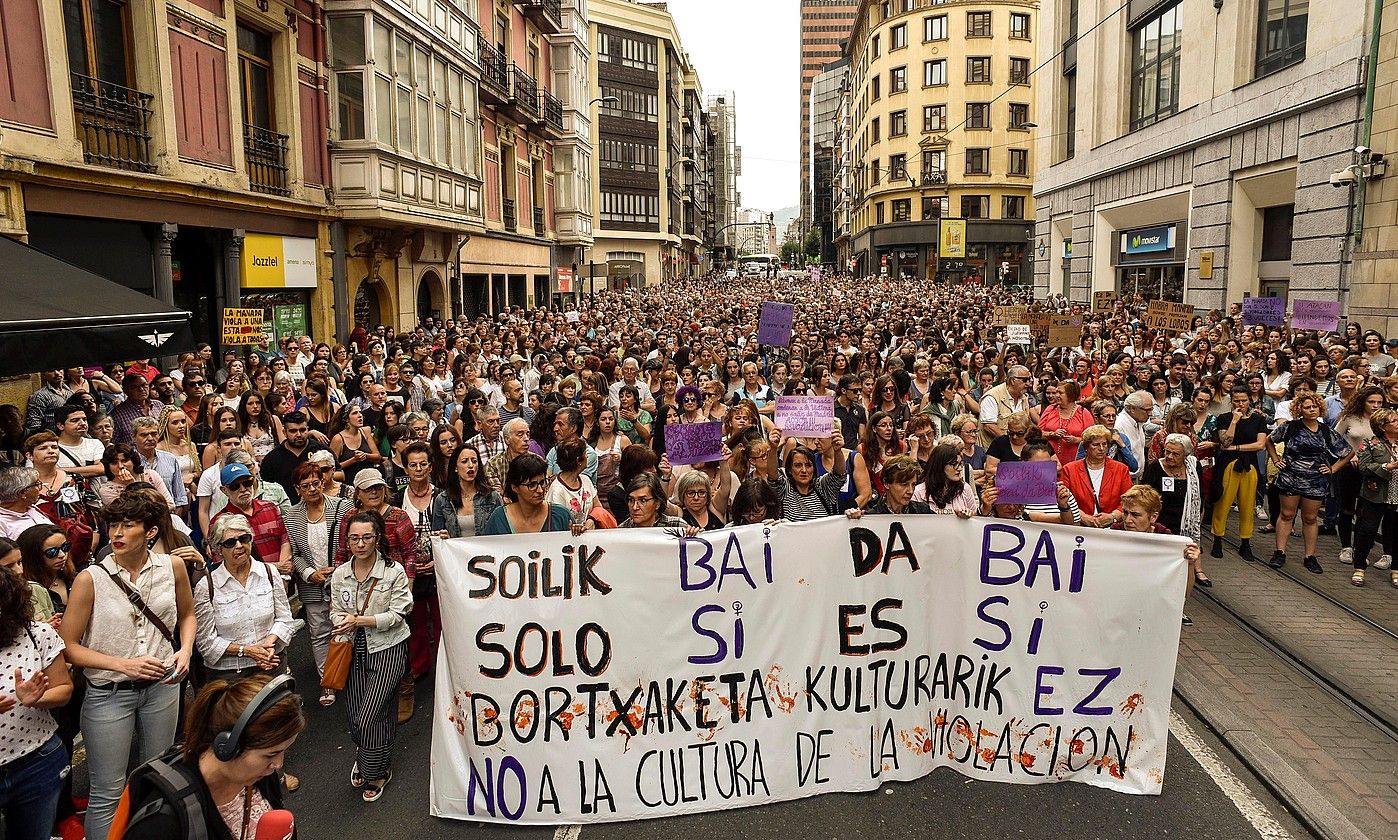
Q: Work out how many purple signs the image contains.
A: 6